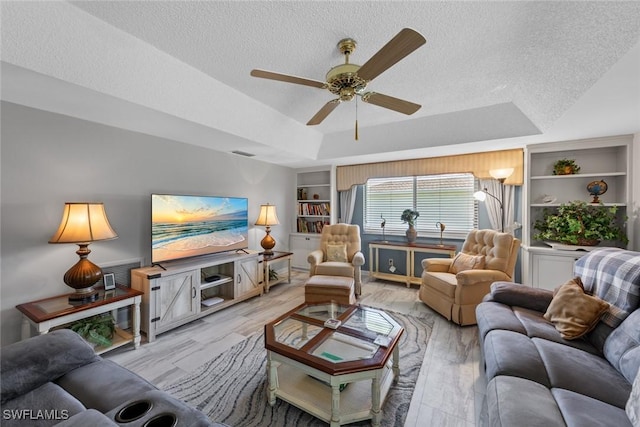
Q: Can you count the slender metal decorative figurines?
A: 2